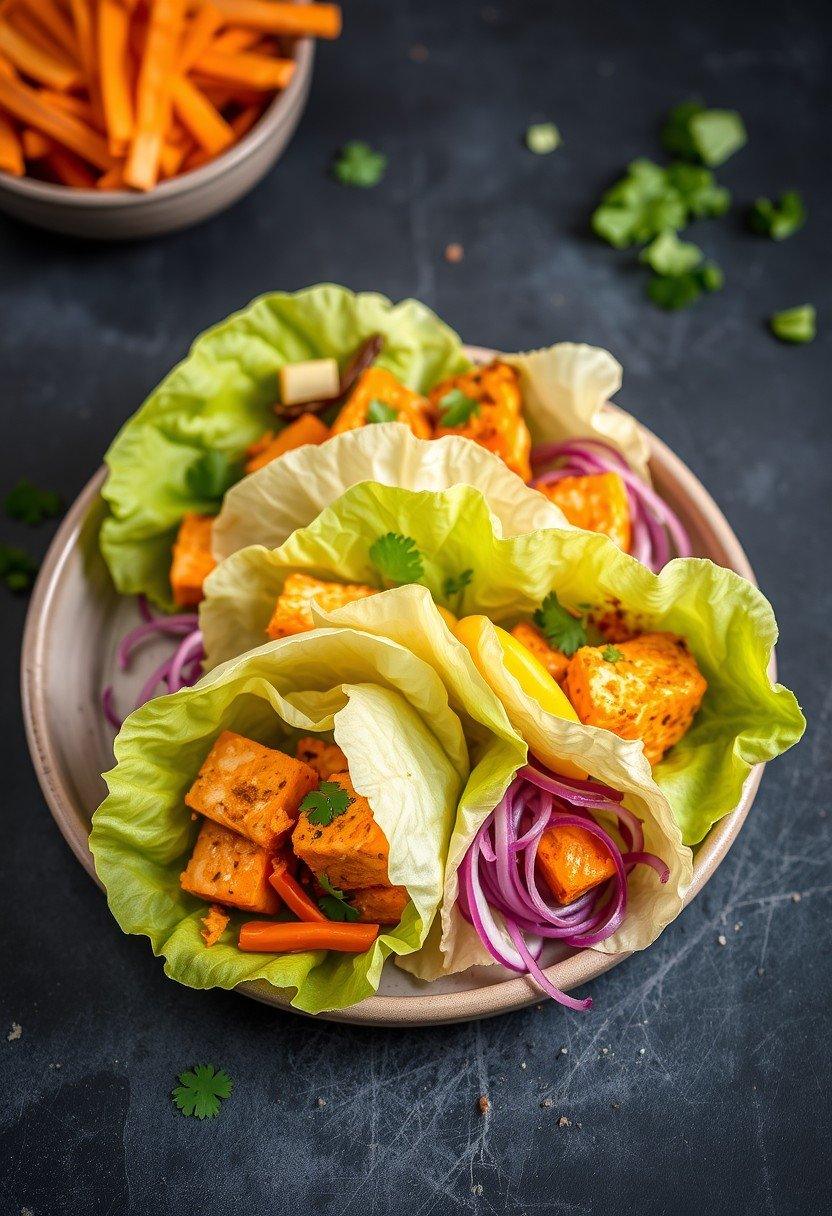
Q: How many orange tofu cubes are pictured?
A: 14